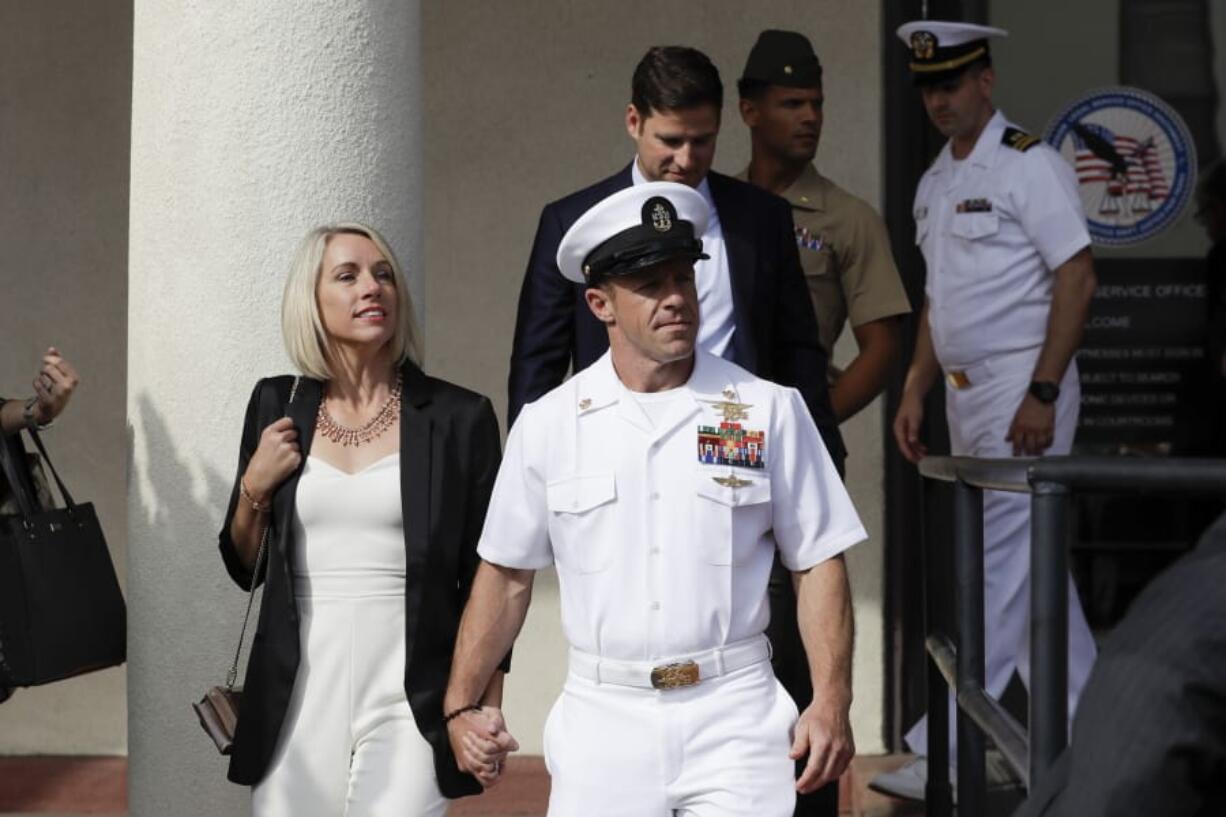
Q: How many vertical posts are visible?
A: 3